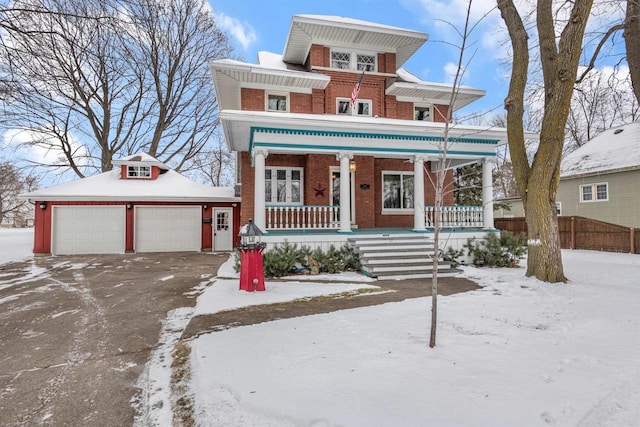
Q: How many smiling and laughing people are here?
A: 0